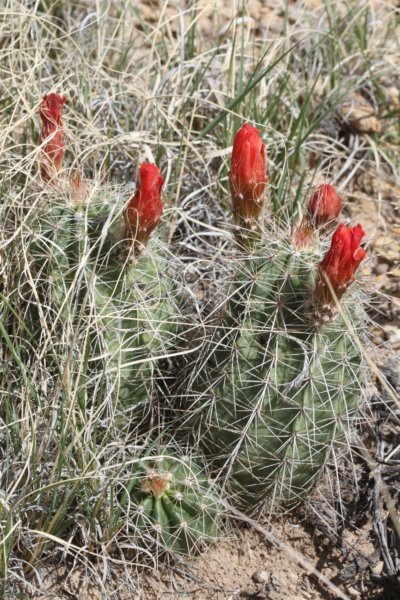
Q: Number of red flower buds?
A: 5